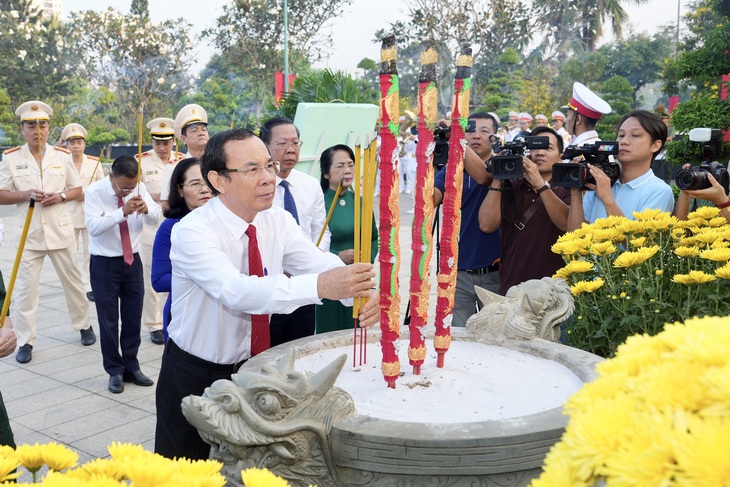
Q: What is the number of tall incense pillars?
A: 3